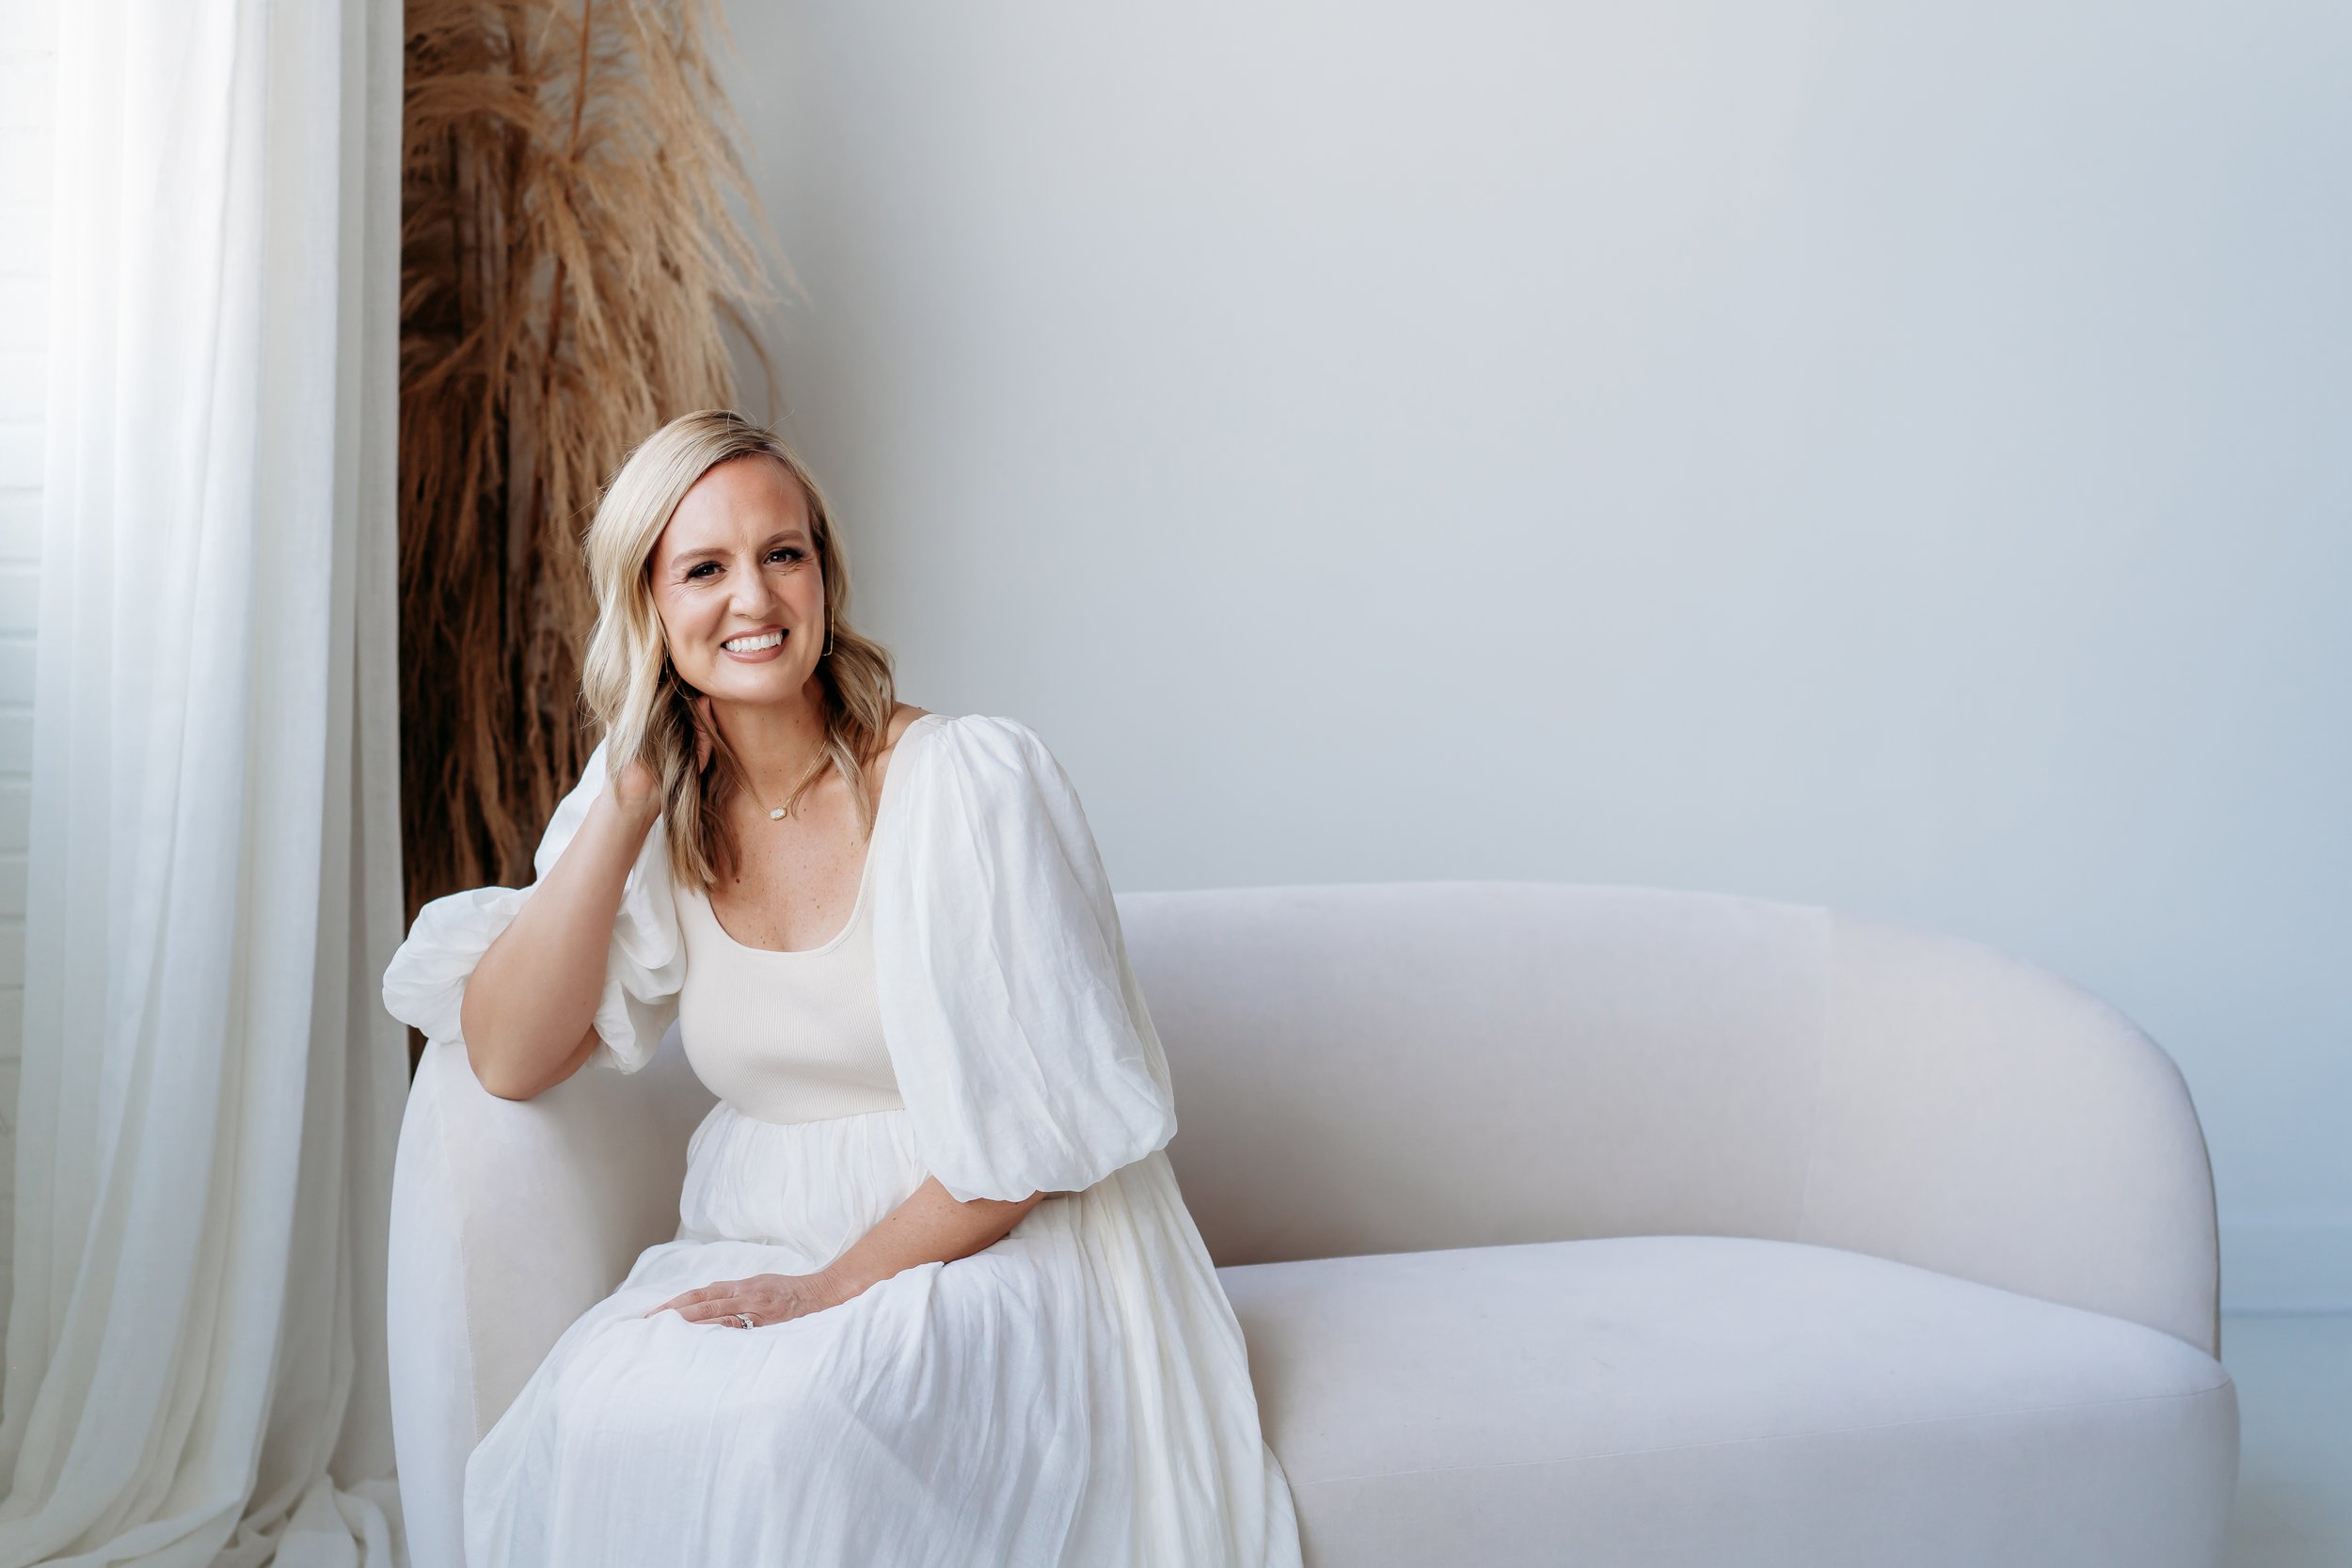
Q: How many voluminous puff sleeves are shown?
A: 2